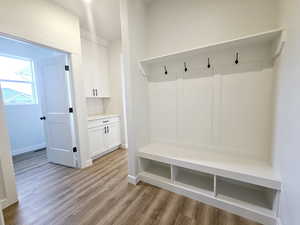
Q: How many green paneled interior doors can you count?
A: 0